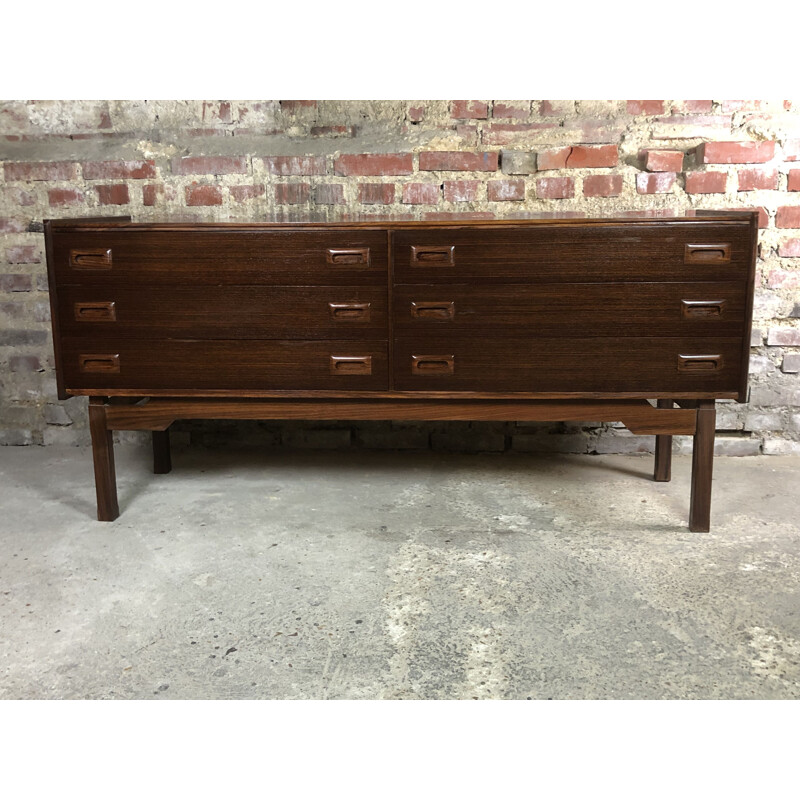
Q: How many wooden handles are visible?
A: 12